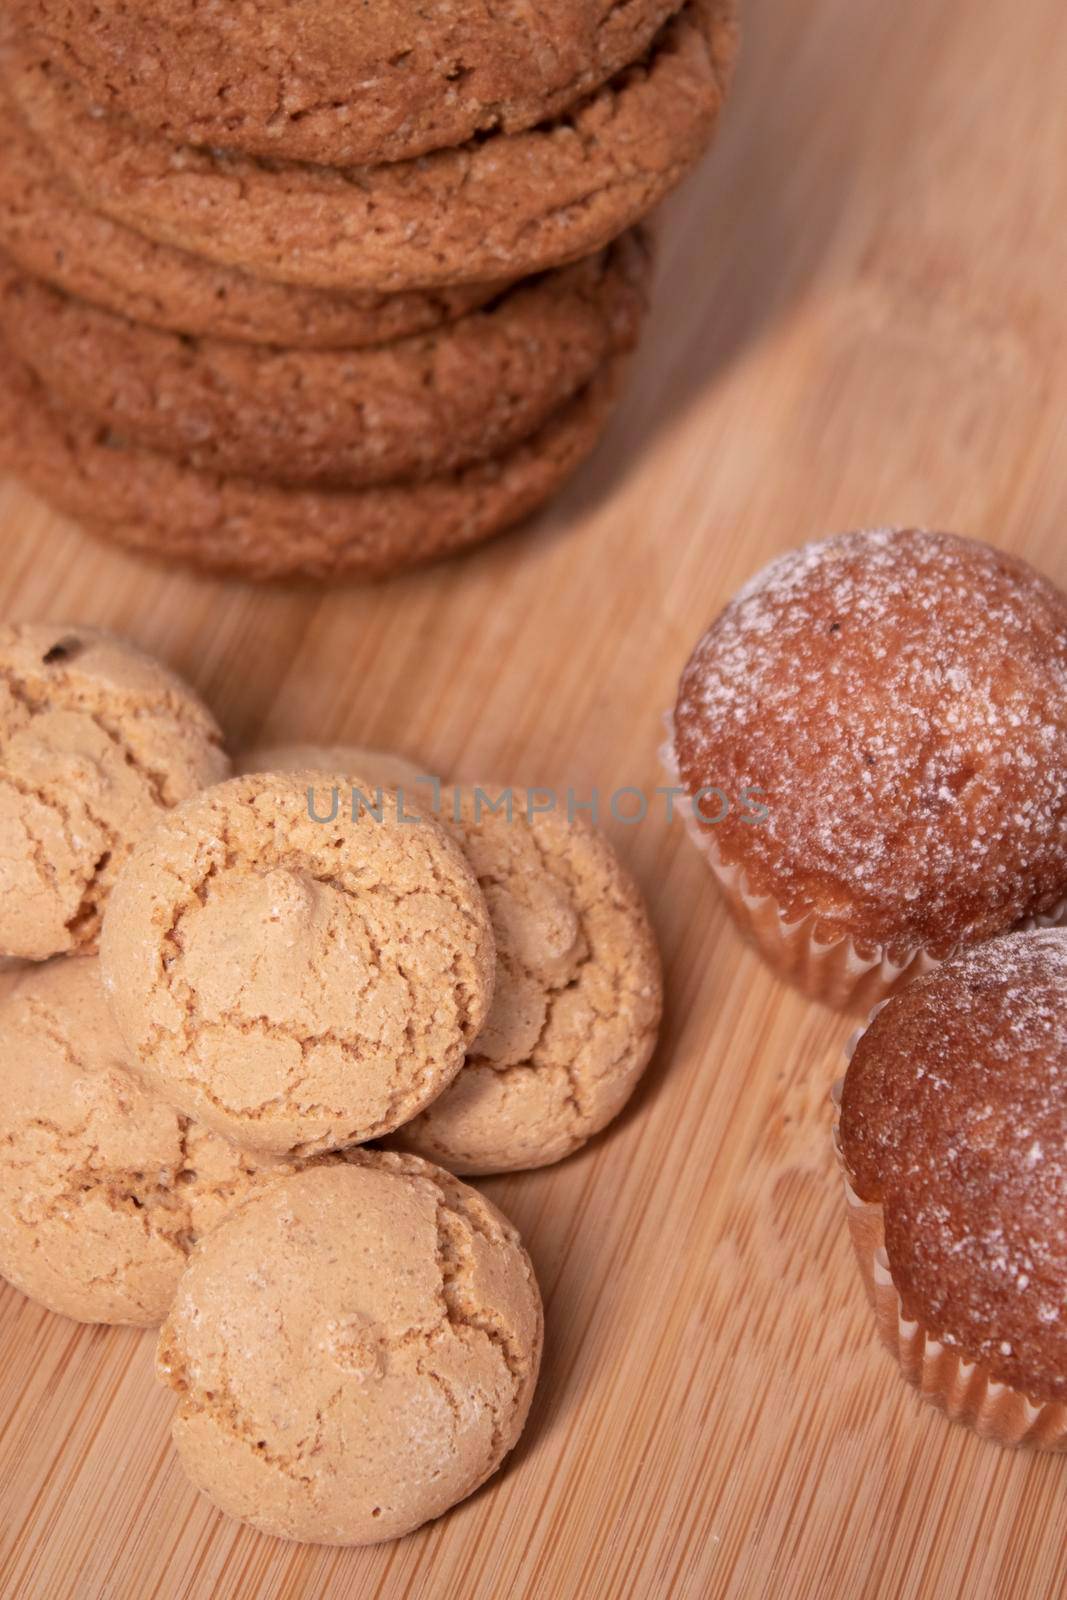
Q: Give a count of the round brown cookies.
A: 5